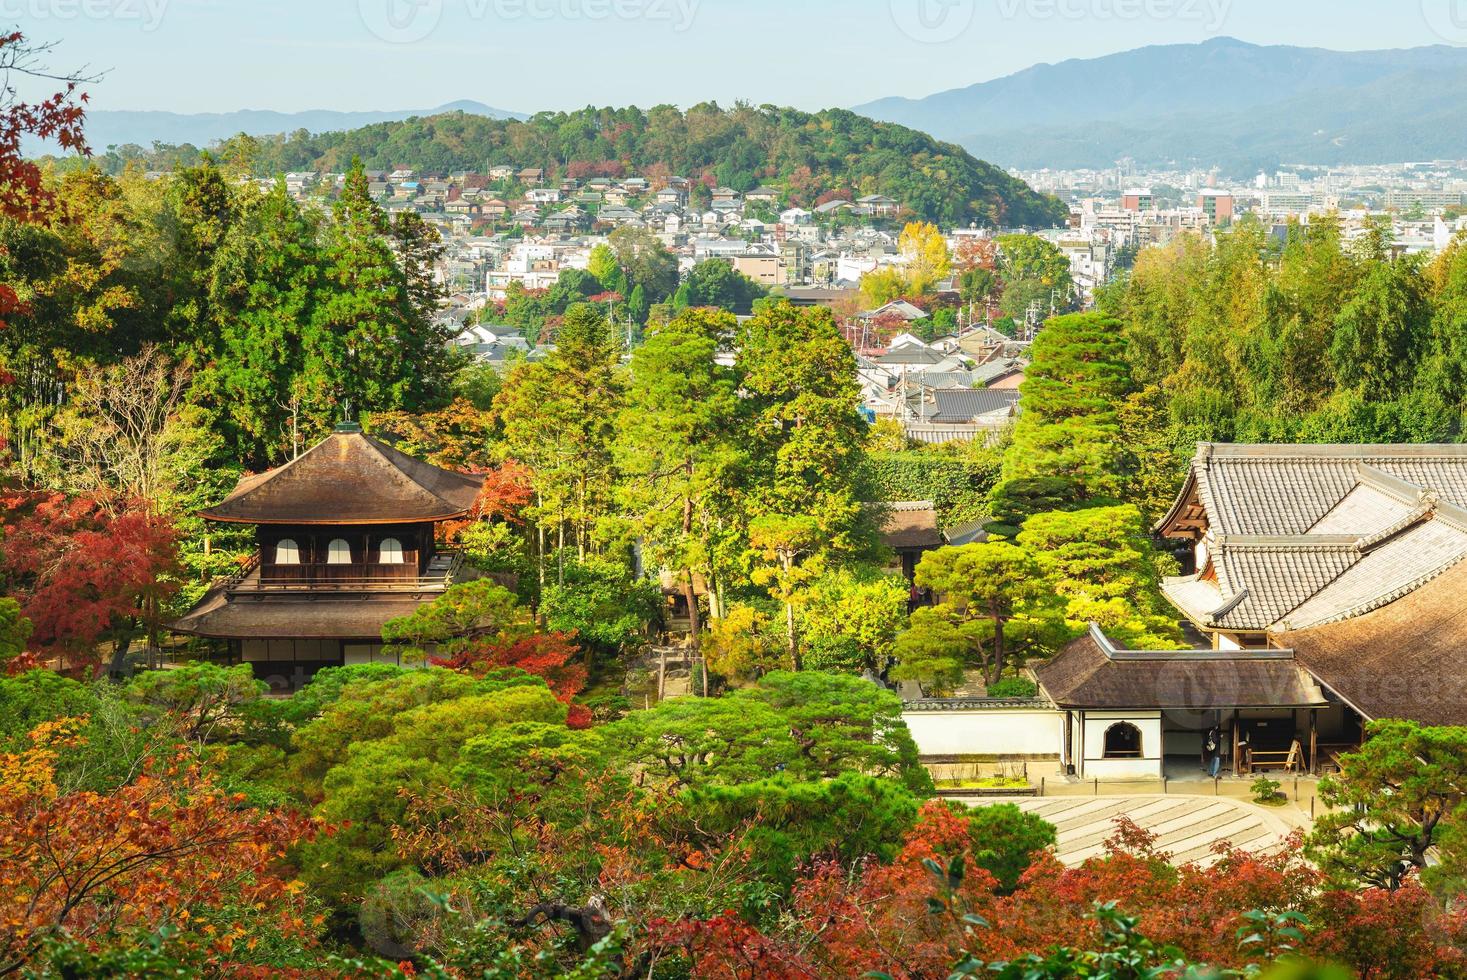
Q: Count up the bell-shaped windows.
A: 4